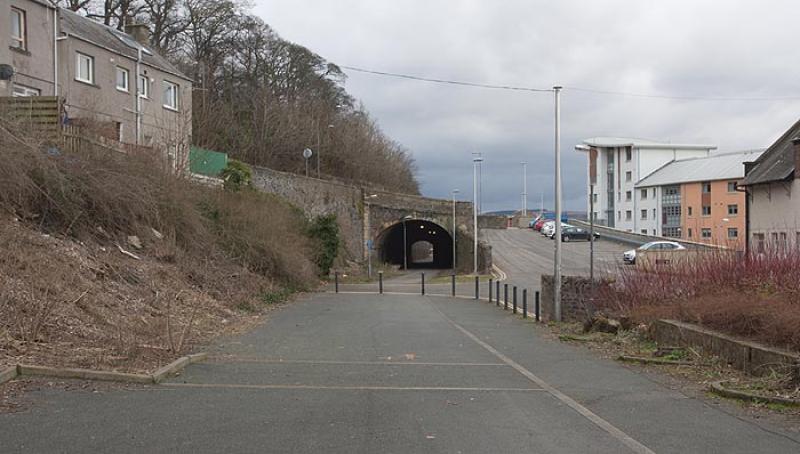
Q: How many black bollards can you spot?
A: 11